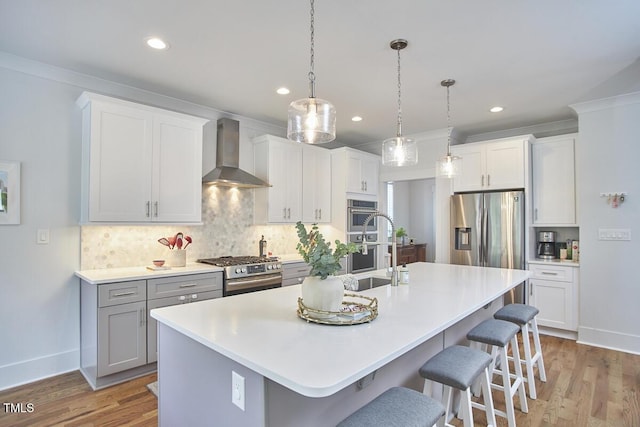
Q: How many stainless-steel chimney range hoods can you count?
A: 1